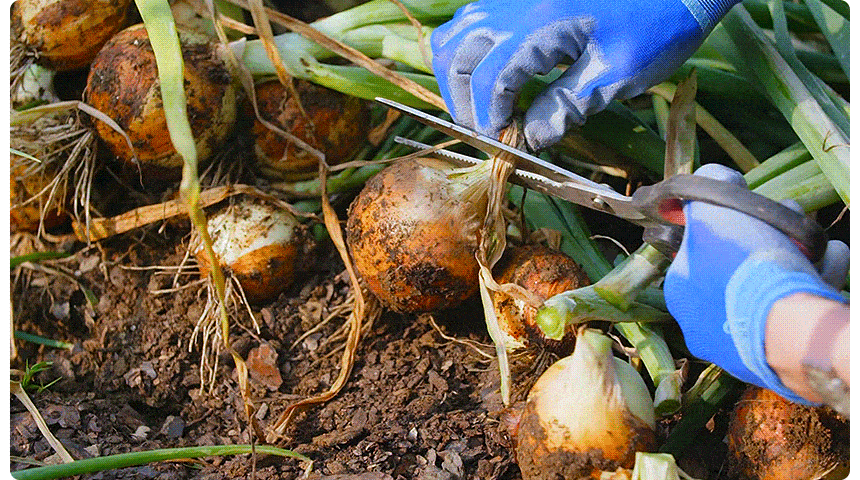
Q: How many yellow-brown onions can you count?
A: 9